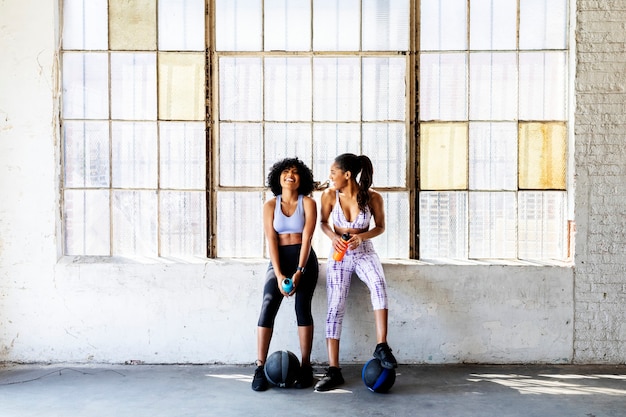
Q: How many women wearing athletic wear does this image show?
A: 2